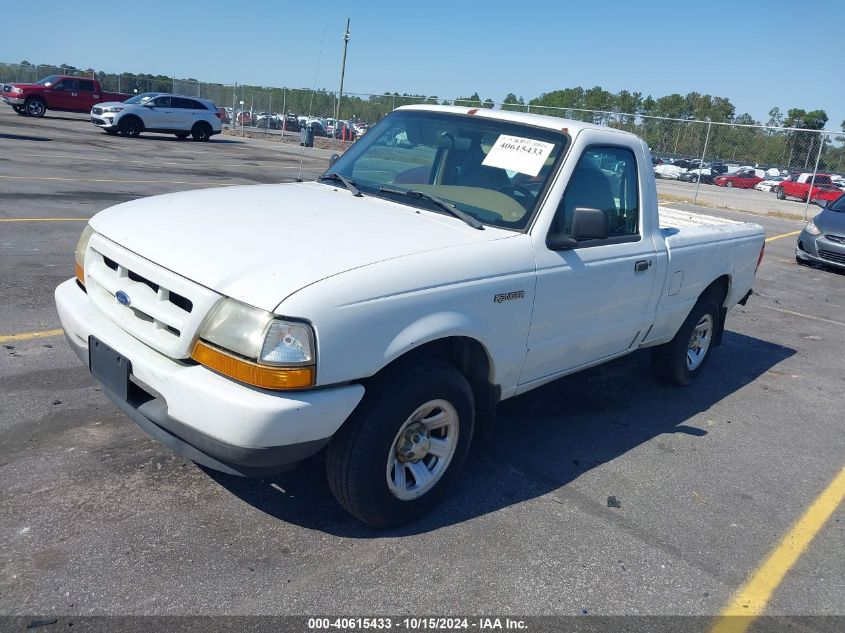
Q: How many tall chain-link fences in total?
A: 1